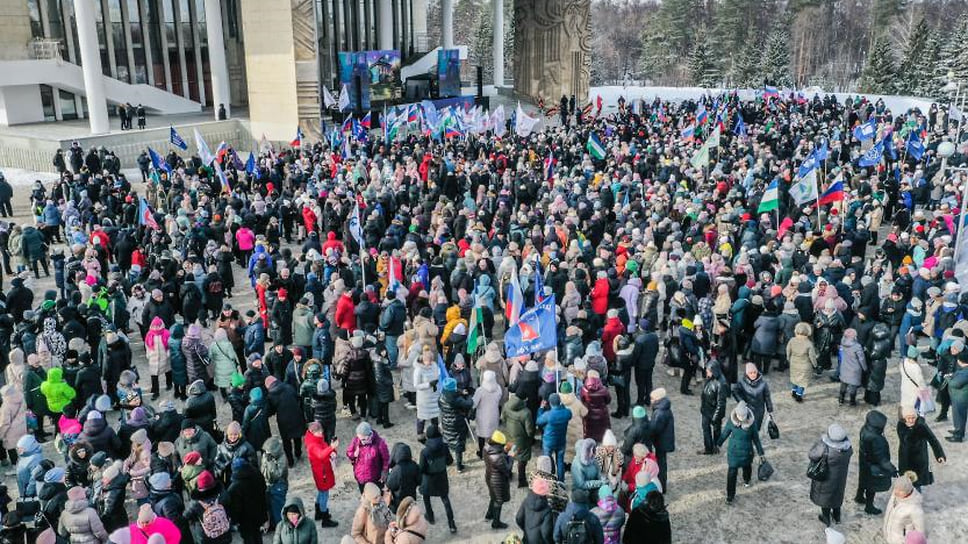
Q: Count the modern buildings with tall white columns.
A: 1